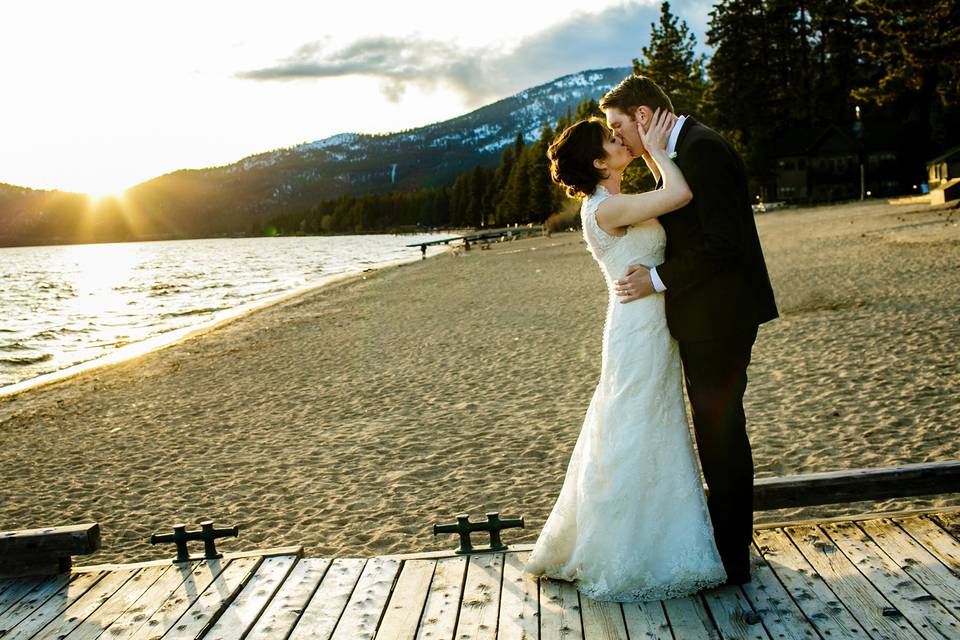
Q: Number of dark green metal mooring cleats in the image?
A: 2